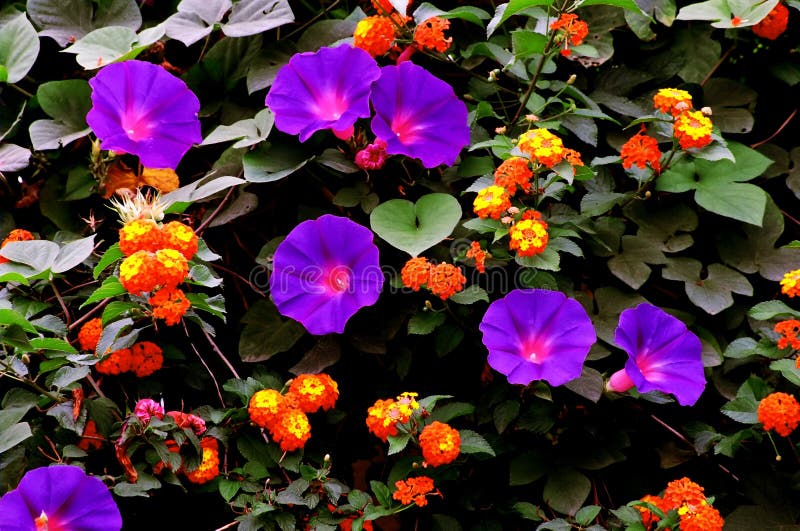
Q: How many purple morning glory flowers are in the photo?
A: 7